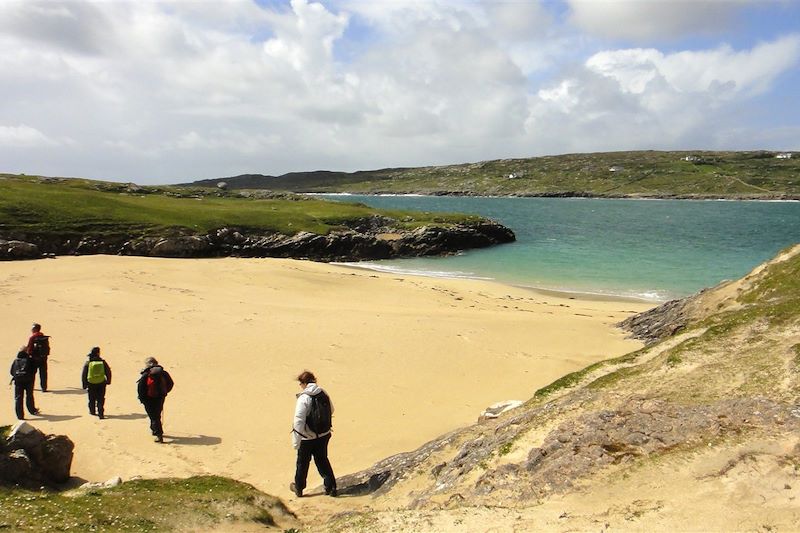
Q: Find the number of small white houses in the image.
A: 4